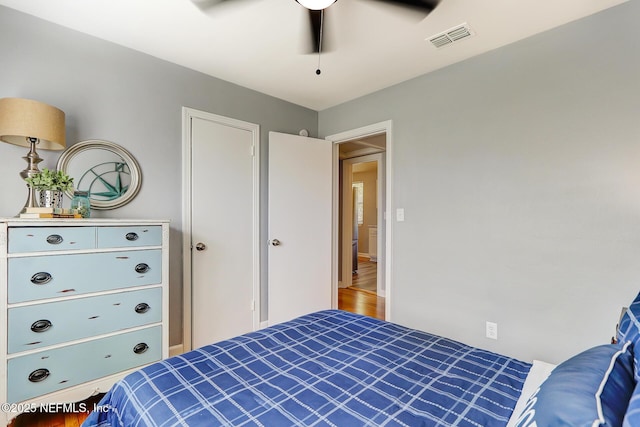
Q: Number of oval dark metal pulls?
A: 8